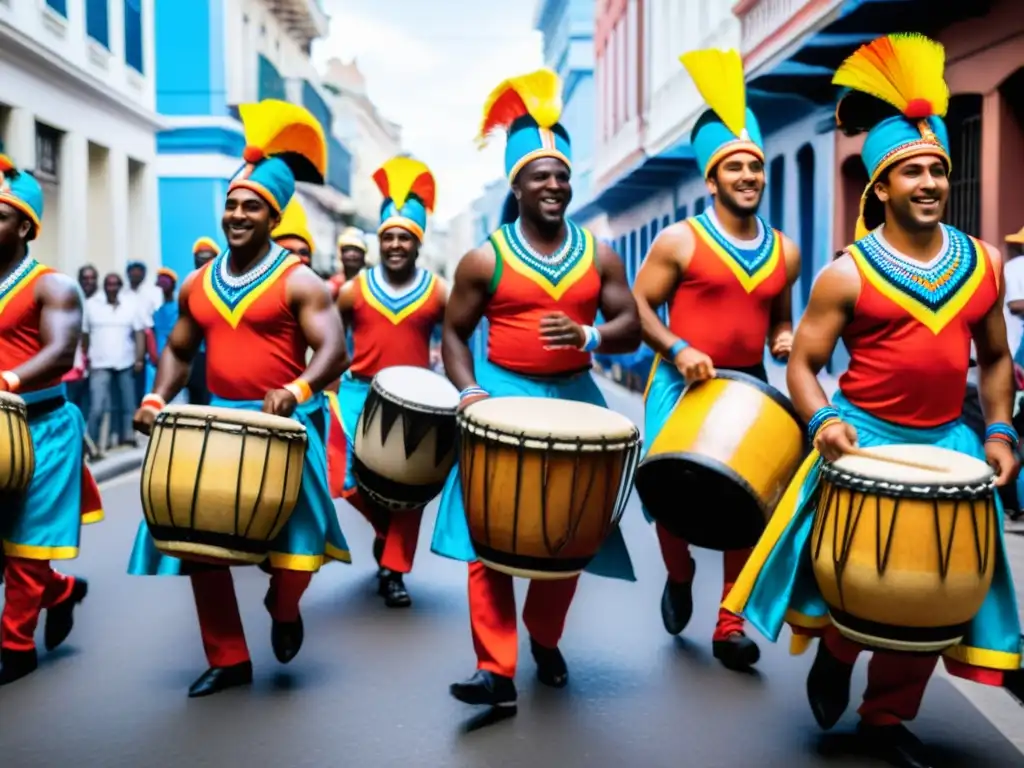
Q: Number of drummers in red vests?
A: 6